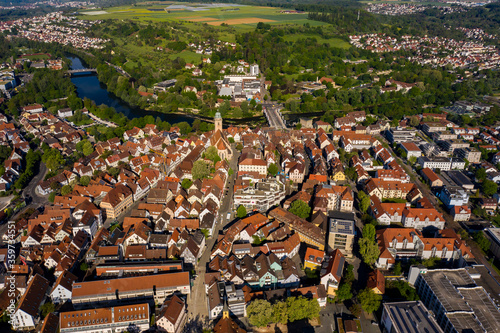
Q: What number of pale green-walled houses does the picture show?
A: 2